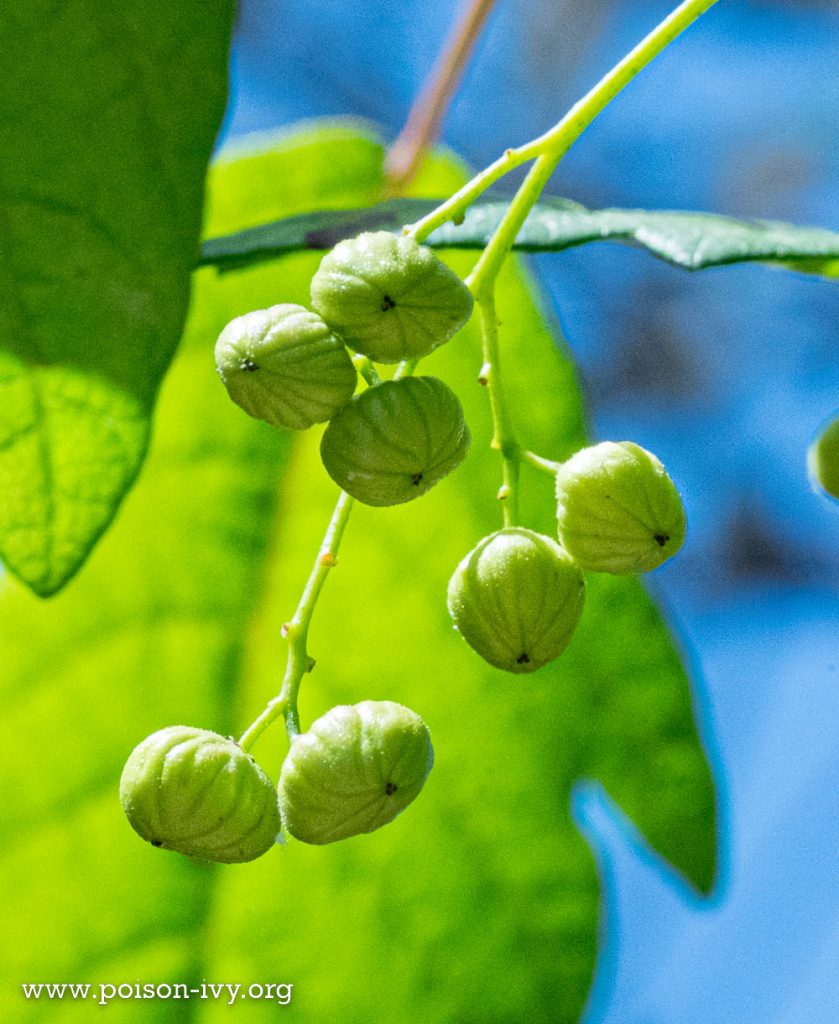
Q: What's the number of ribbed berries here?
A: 7